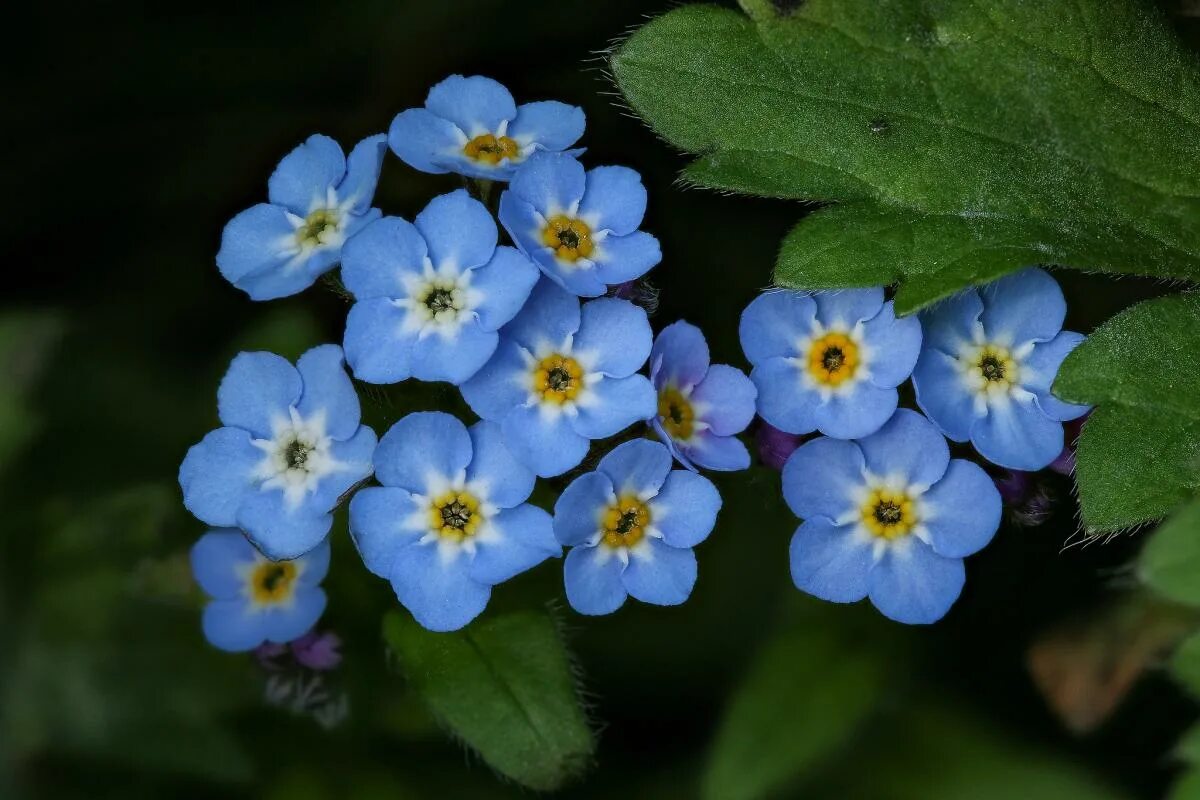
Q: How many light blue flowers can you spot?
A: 13